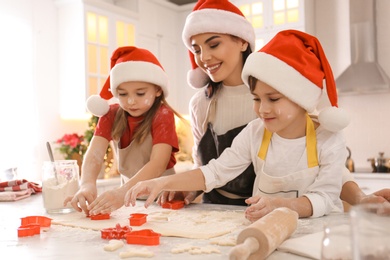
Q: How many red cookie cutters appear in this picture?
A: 7